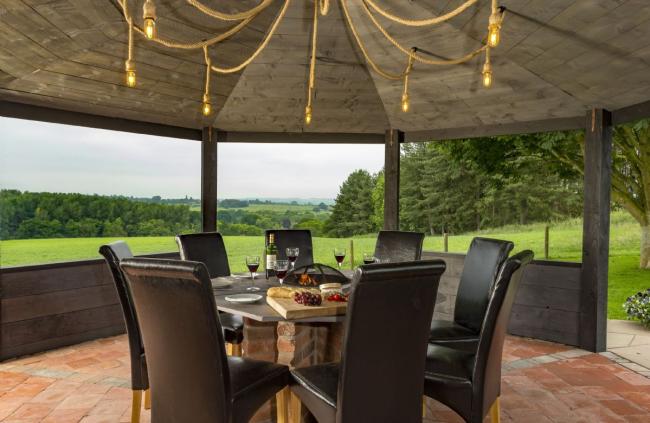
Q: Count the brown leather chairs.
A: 8